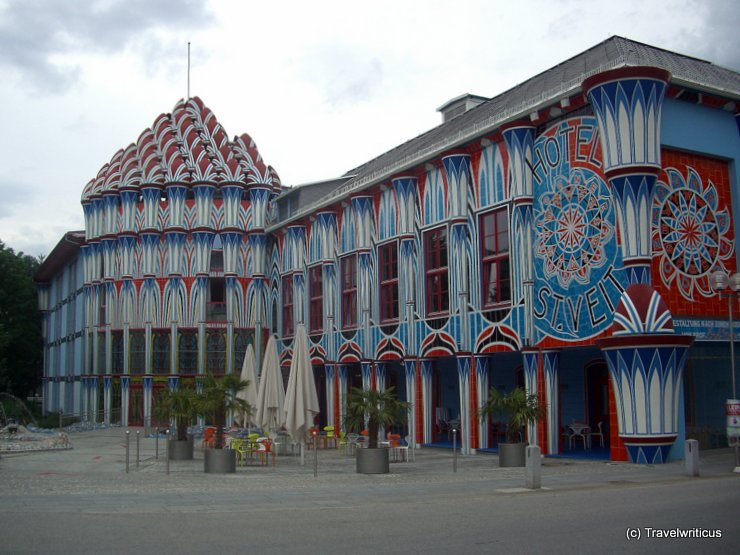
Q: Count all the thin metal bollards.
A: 6